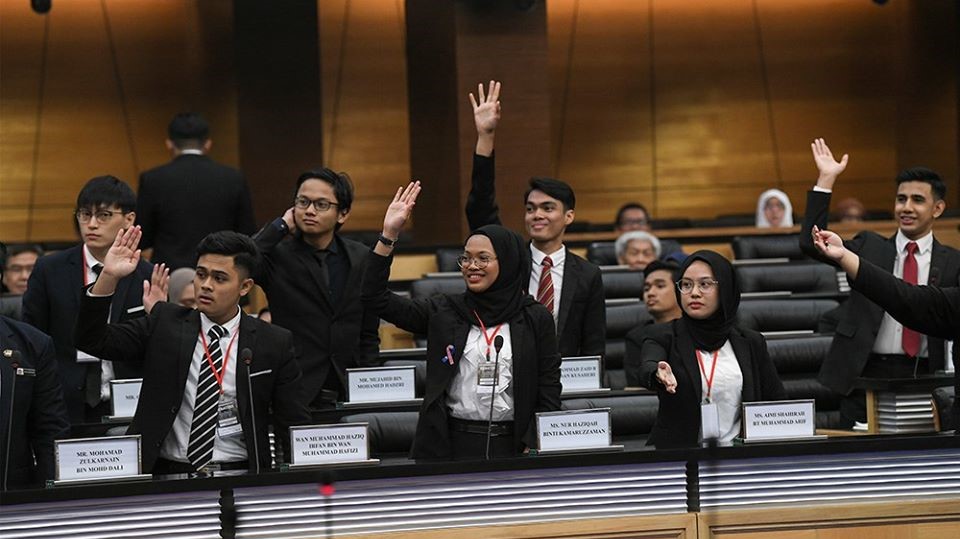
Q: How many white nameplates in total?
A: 7